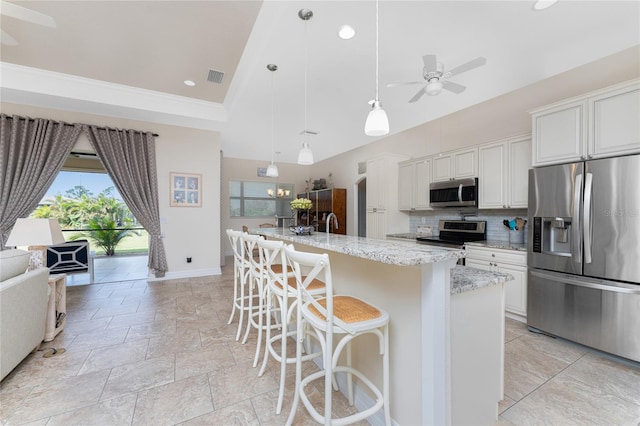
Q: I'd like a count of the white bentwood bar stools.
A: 4